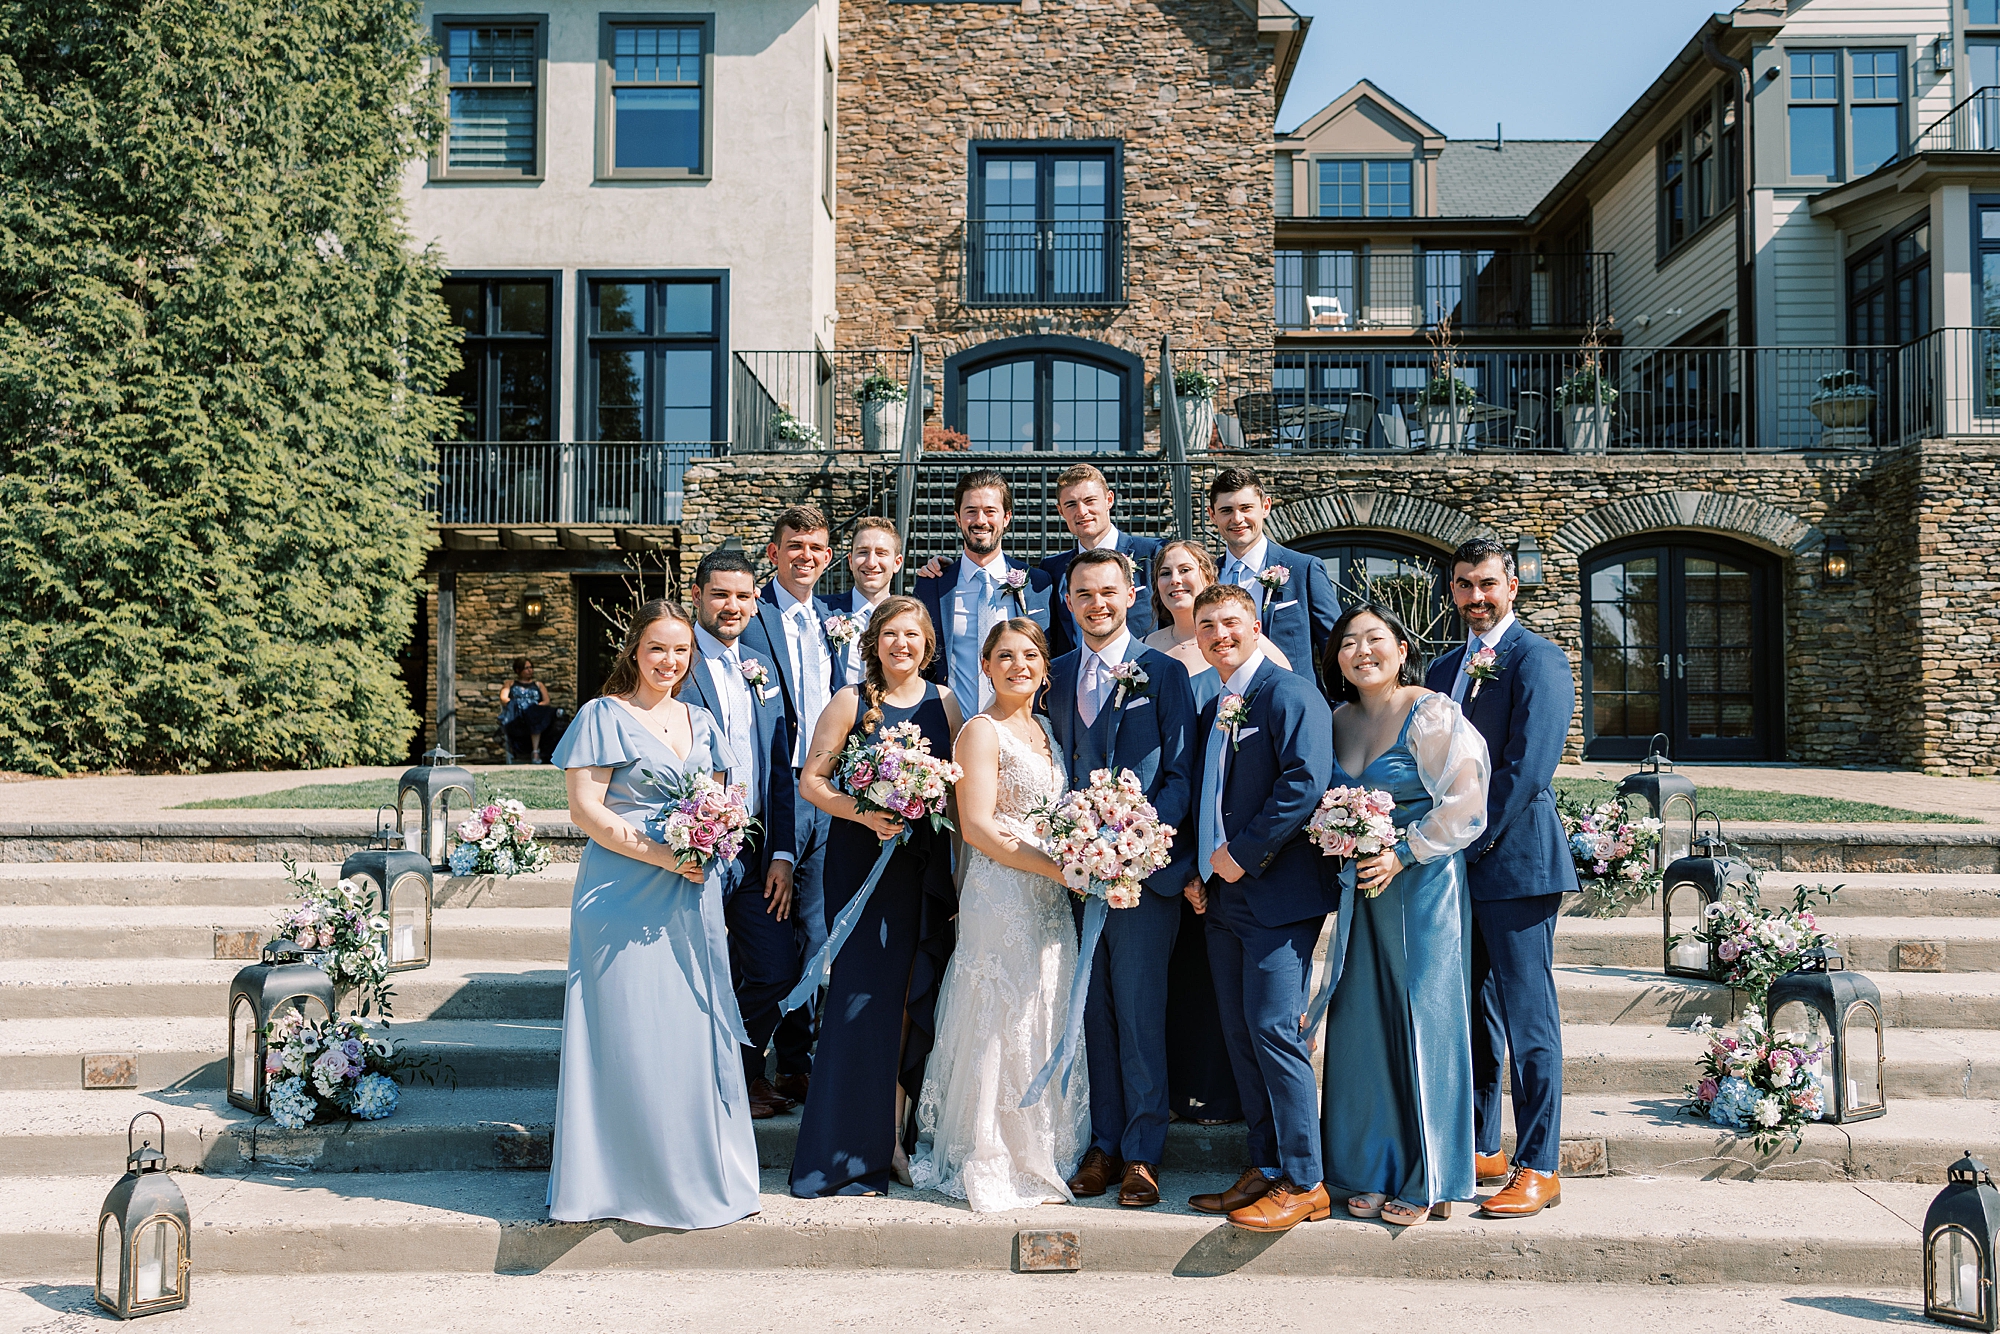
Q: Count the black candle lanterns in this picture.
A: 8